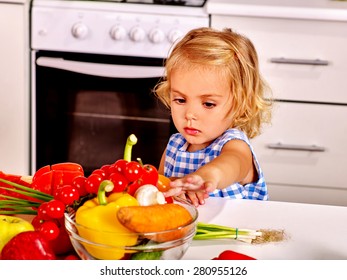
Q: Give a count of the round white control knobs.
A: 5